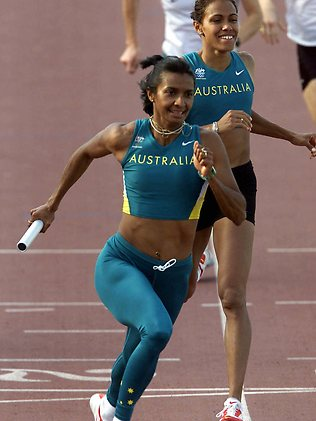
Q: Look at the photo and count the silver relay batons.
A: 1